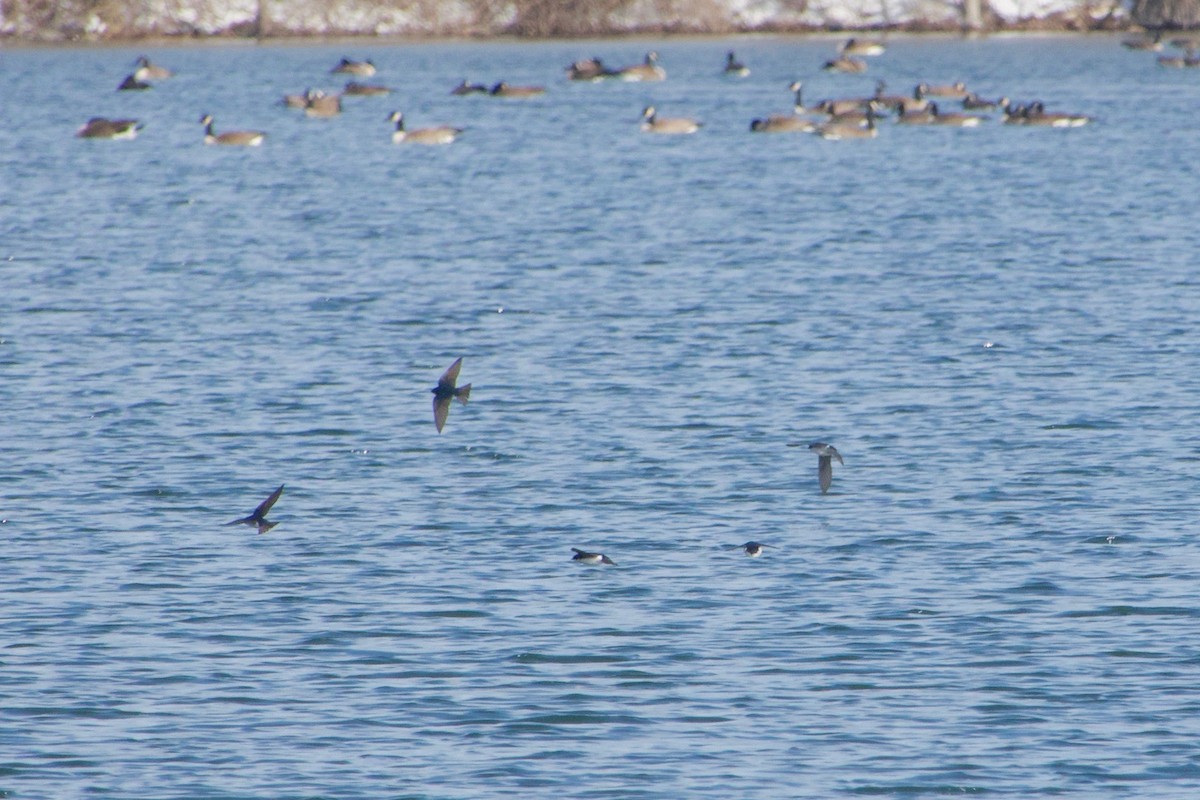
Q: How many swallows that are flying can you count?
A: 5